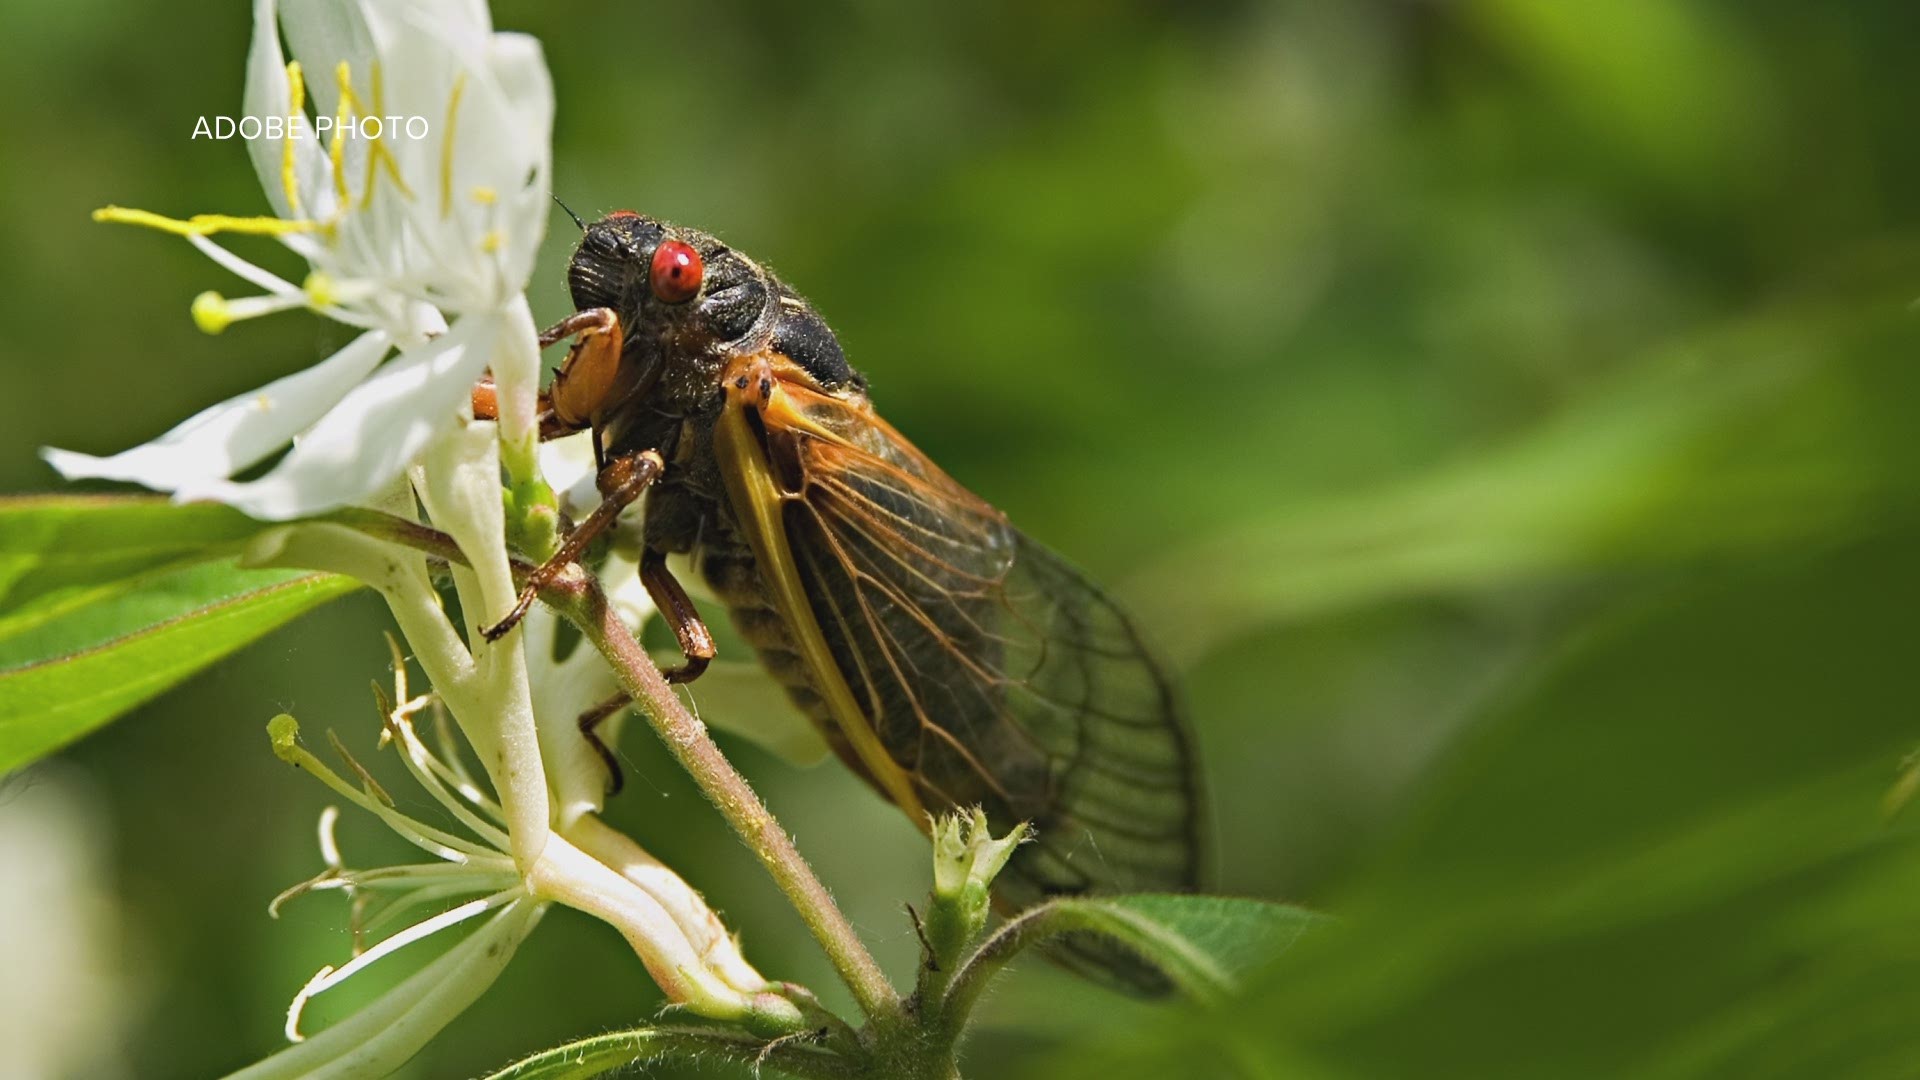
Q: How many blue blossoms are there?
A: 0